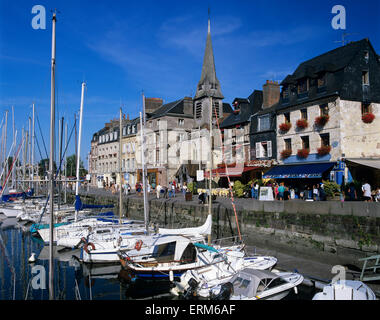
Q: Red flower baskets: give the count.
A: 7